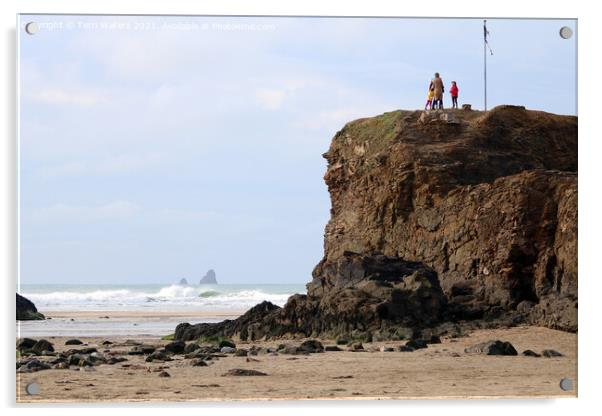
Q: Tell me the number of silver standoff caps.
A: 4